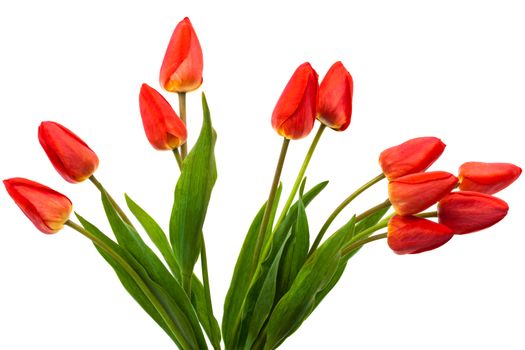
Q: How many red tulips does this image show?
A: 11